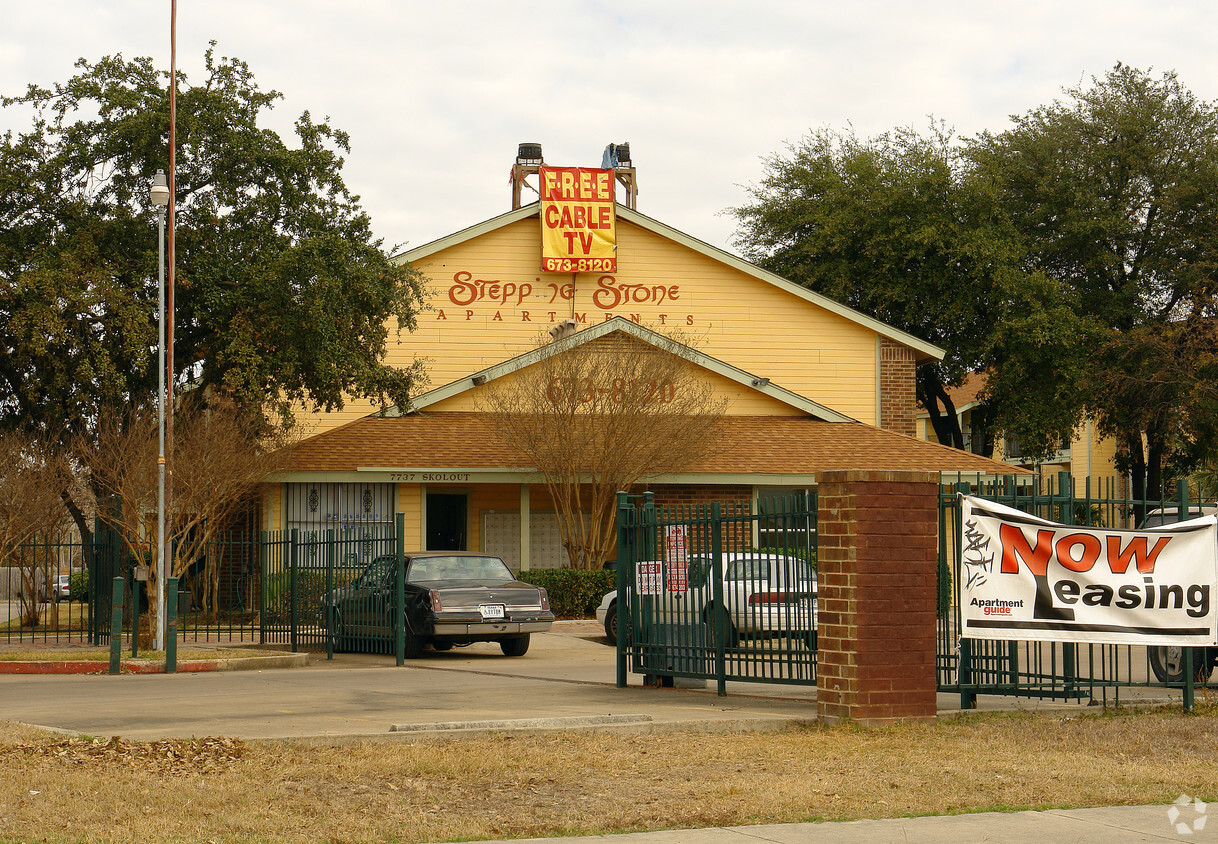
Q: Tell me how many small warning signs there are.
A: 2